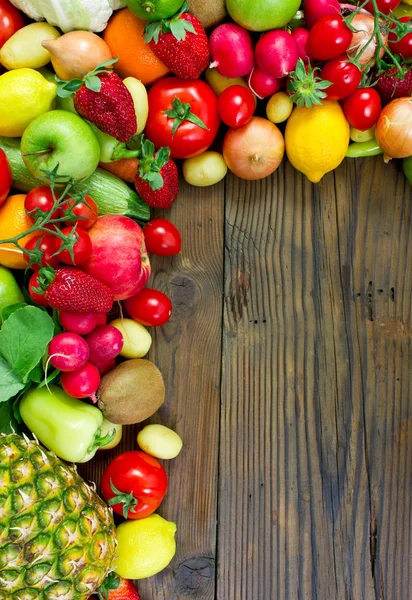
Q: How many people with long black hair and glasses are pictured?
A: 0